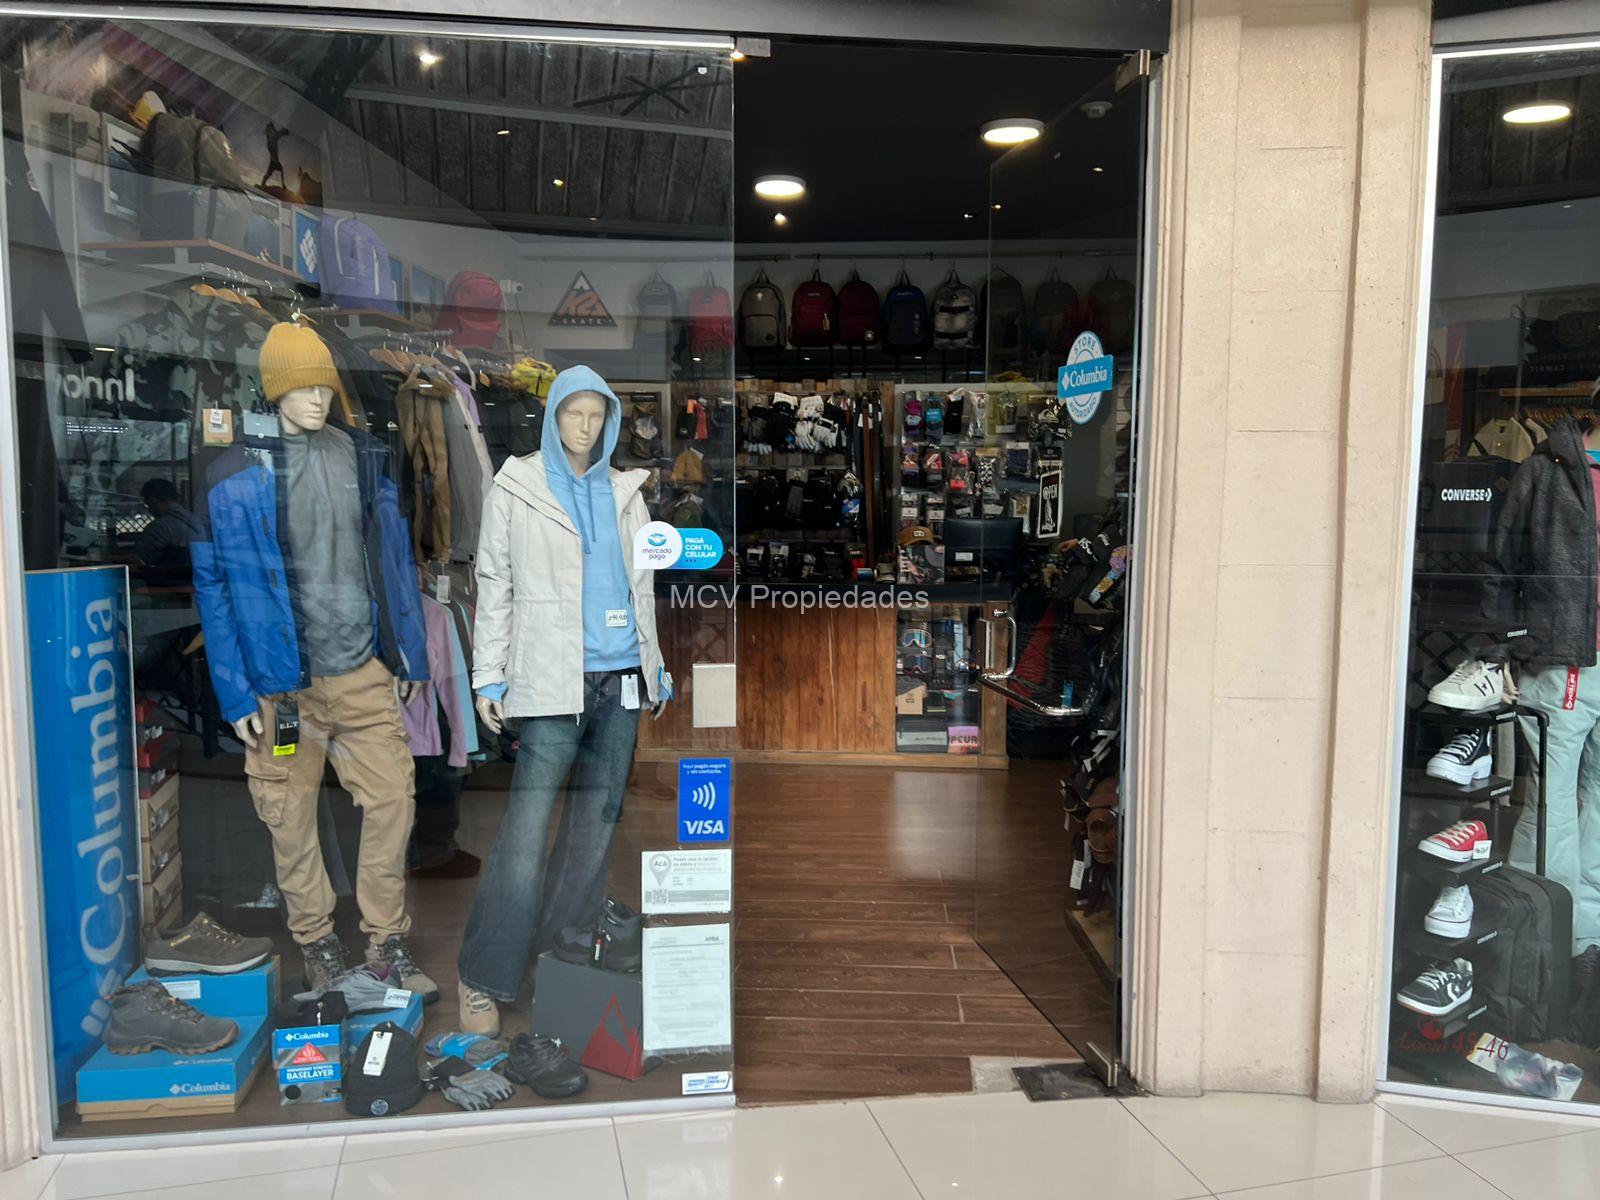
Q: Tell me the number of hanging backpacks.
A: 10